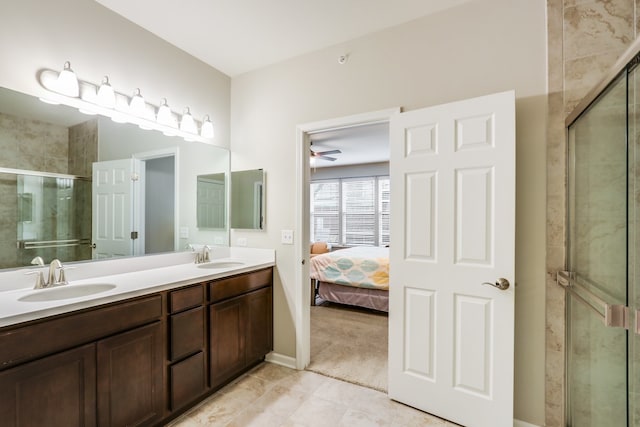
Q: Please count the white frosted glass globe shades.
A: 6